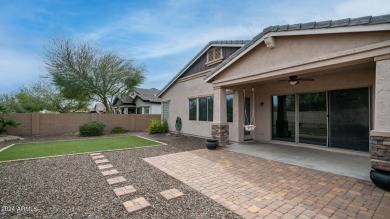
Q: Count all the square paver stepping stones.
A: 9